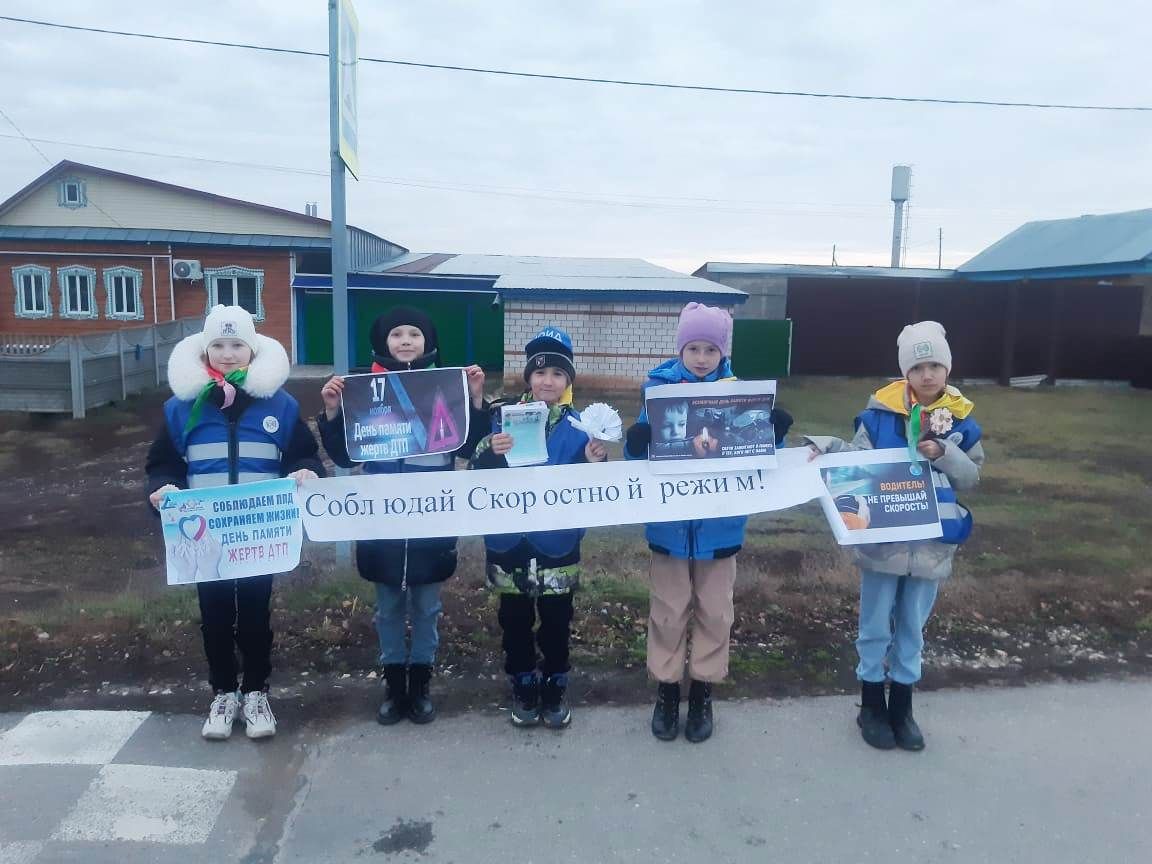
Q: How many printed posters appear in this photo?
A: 4